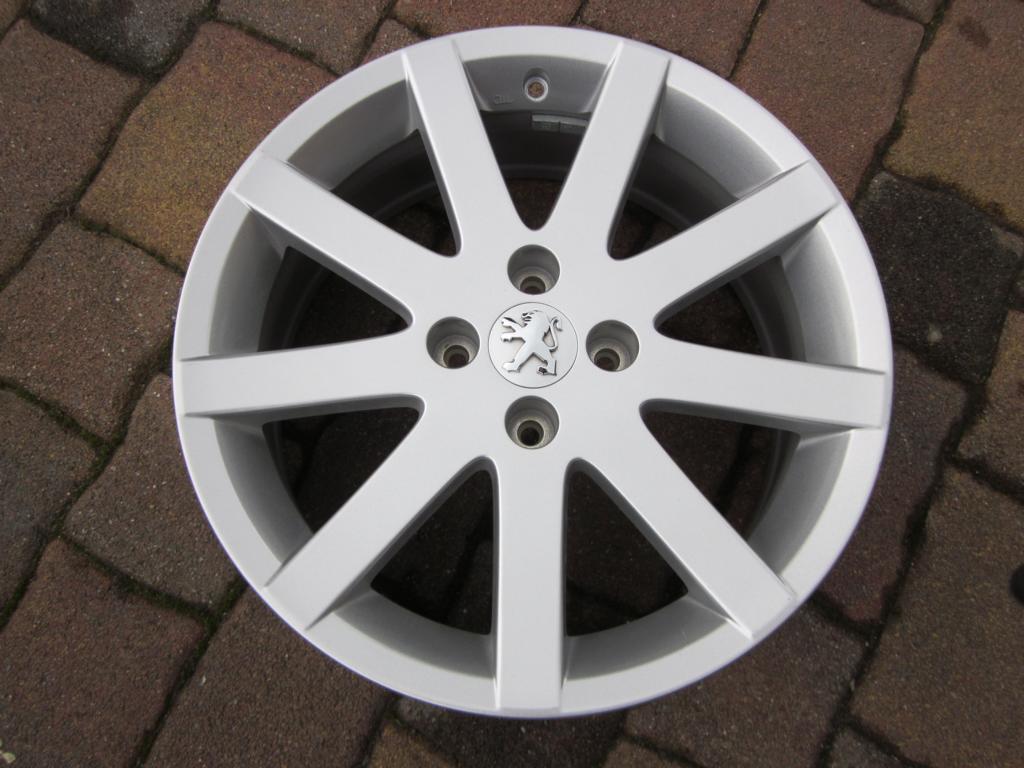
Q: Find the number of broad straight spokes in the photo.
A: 9